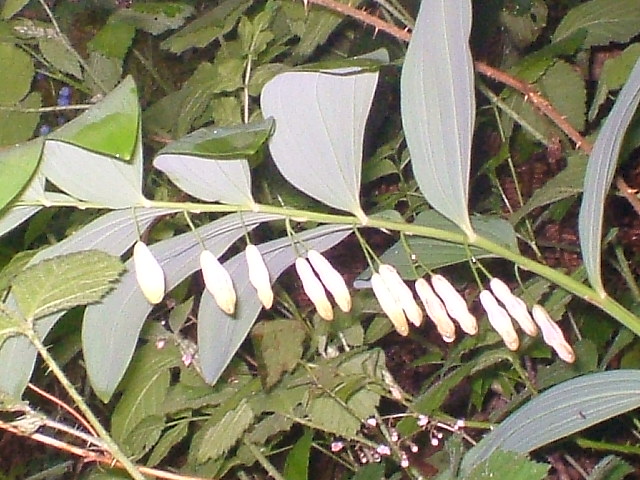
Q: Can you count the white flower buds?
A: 12